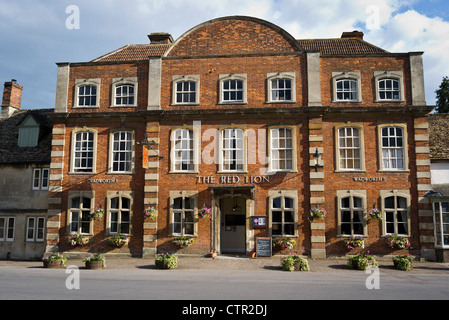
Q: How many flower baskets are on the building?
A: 11